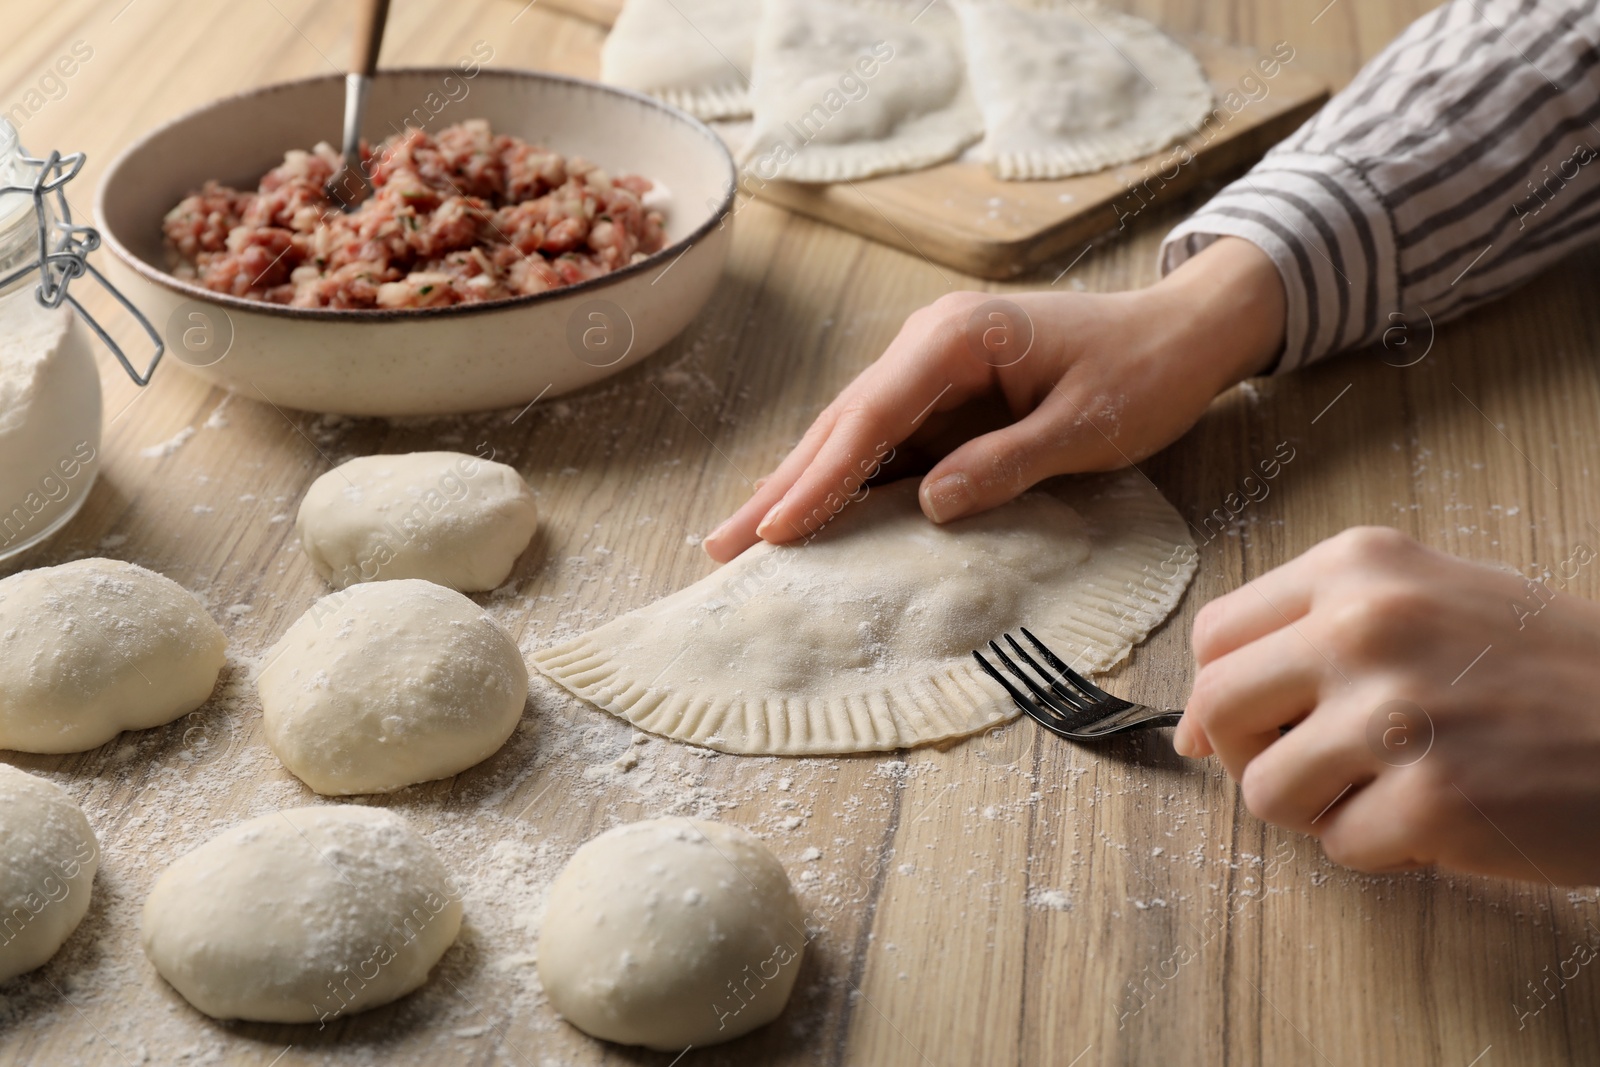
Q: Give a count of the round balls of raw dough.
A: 6